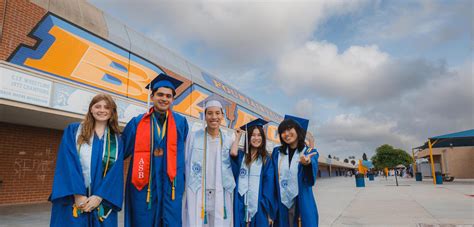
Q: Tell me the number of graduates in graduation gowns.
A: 5